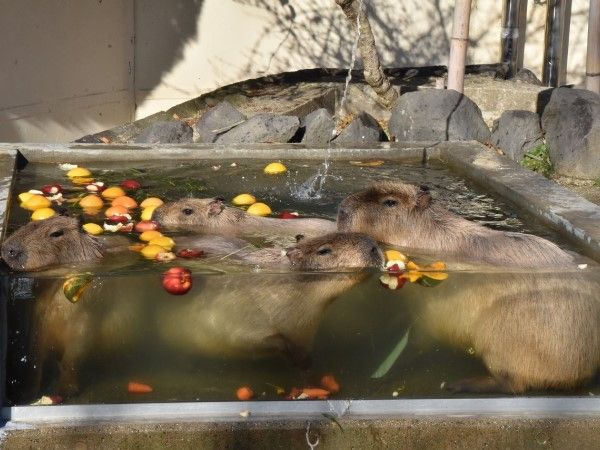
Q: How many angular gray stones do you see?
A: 8